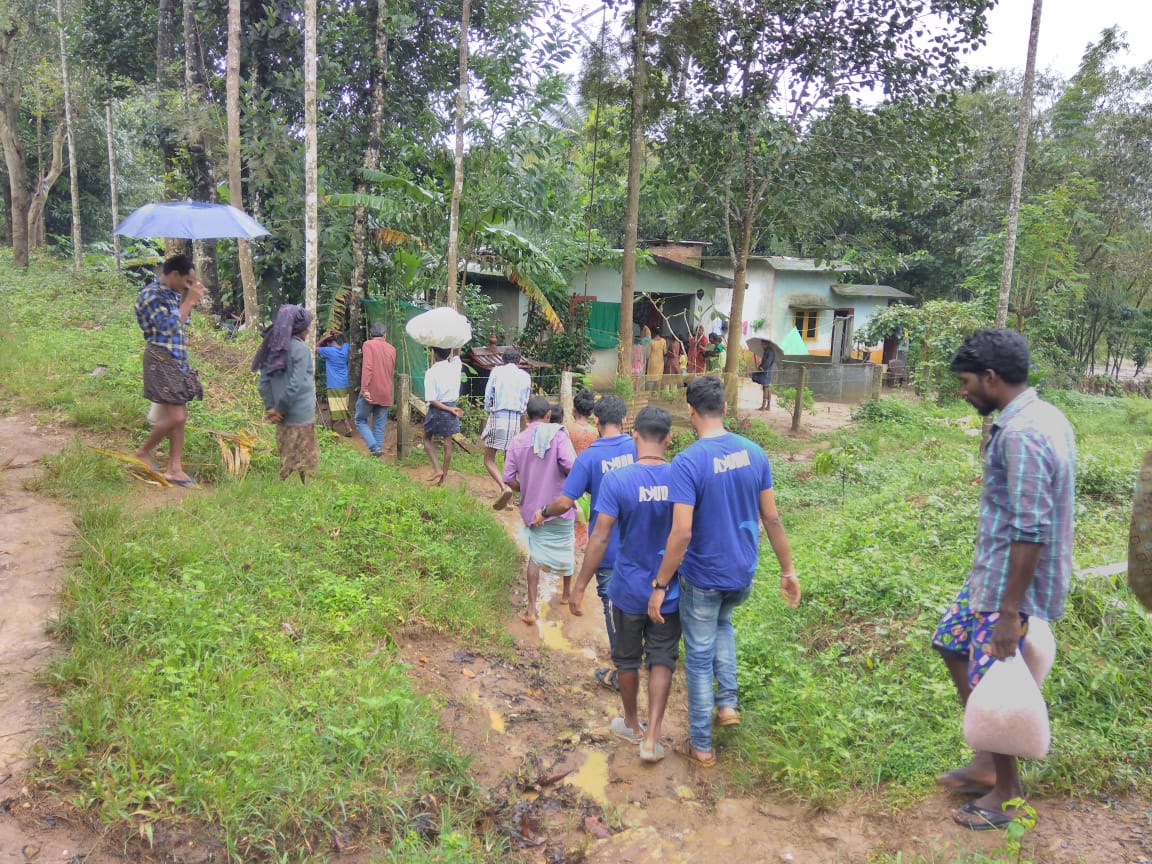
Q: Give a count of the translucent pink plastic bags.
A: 2